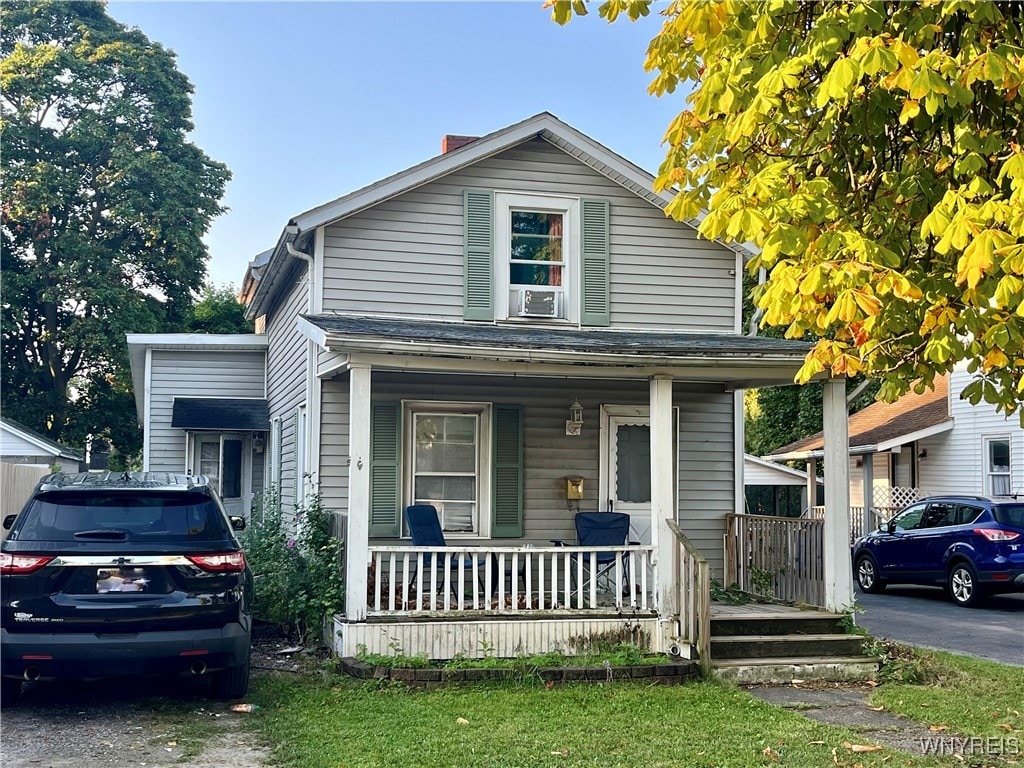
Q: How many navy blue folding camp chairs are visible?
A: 2